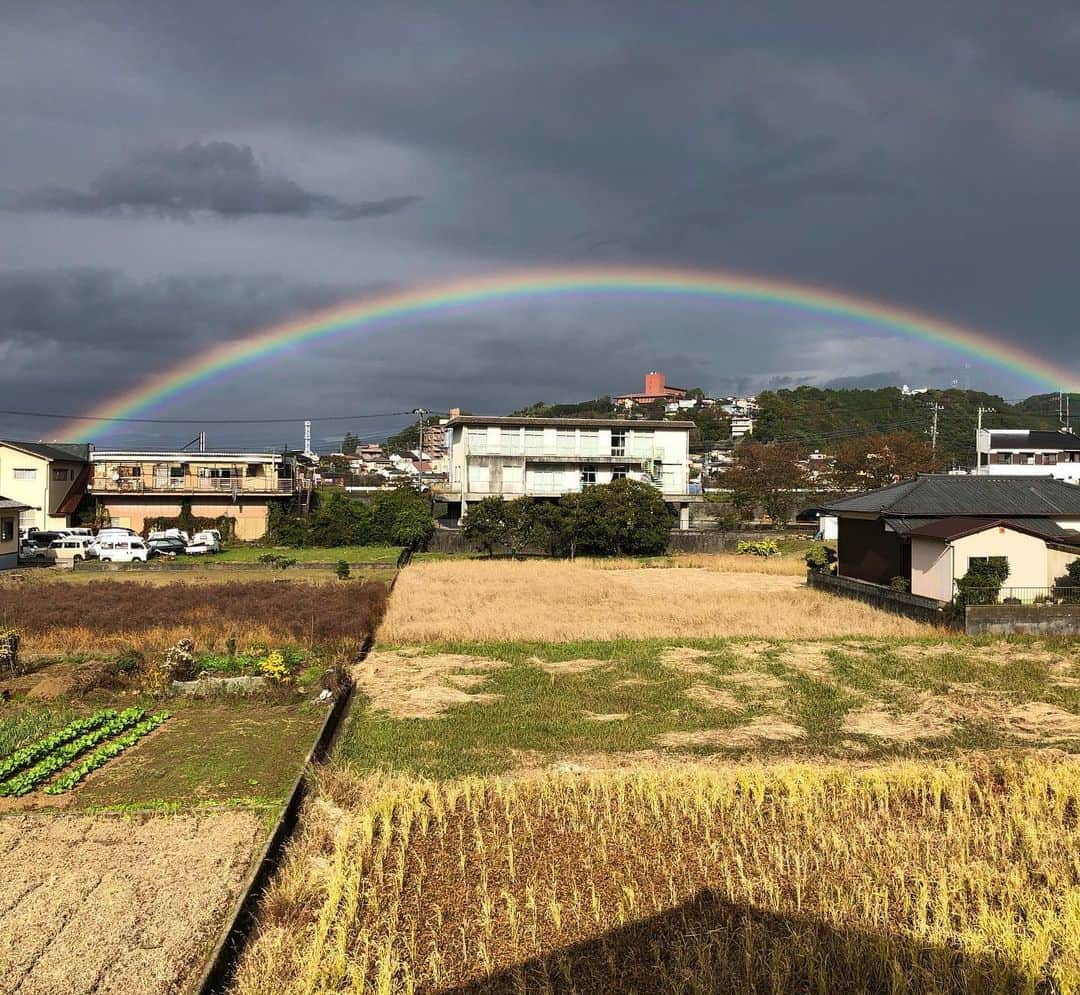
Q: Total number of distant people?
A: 0